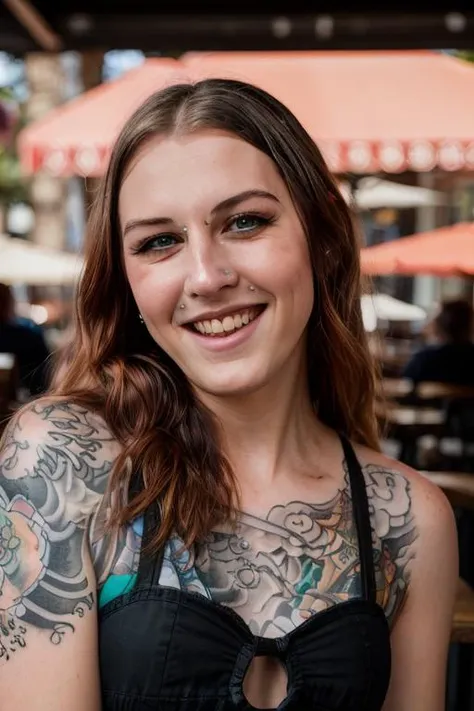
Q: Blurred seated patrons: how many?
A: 2